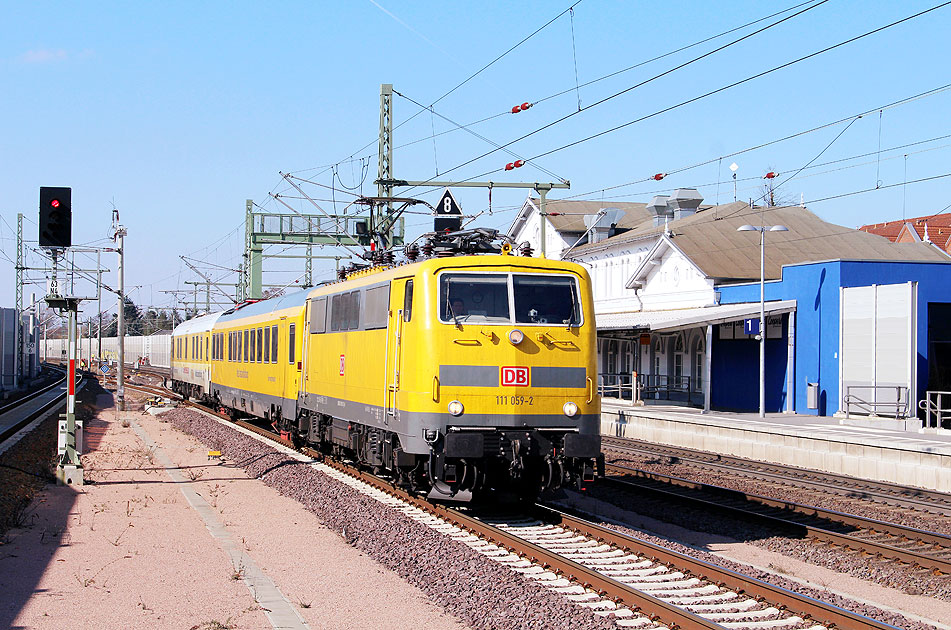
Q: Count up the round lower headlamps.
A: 2